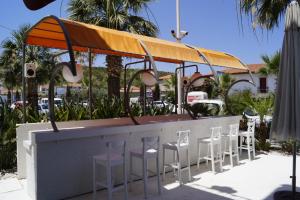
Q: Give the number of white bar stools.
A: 6